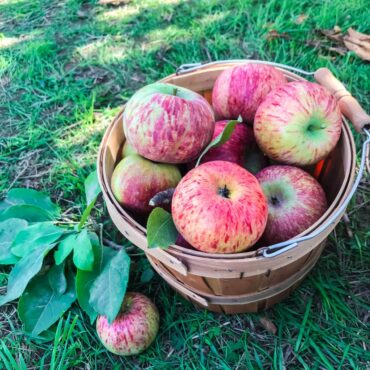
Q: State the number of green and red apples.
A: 8